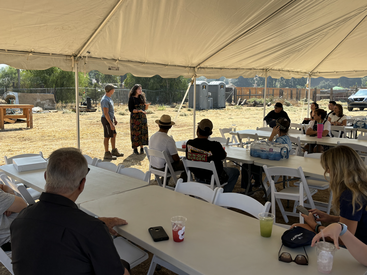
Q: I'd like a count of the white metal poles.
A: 4